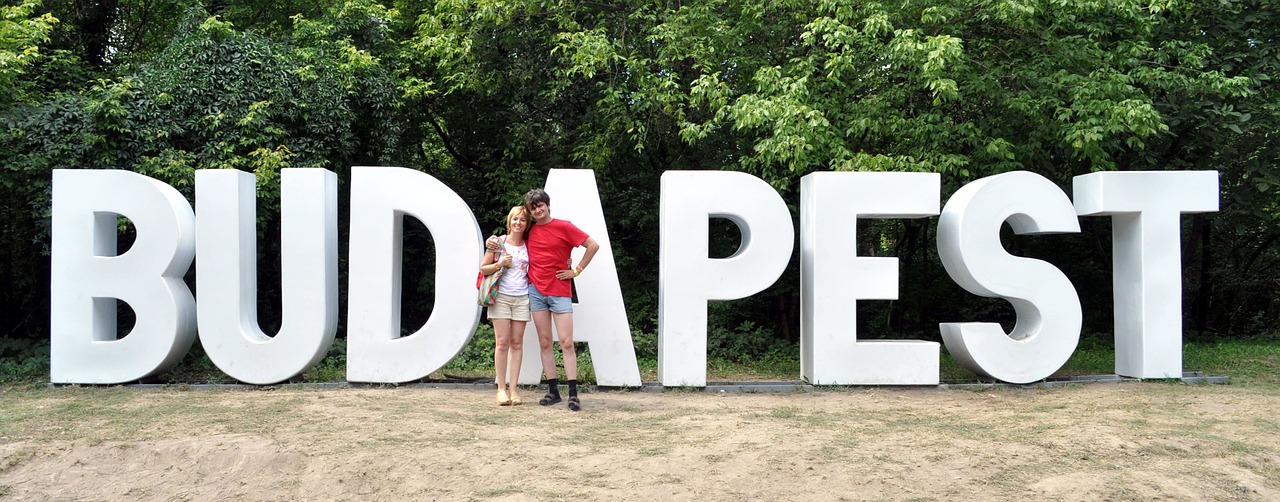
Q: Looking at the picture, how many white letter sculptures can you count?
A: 8